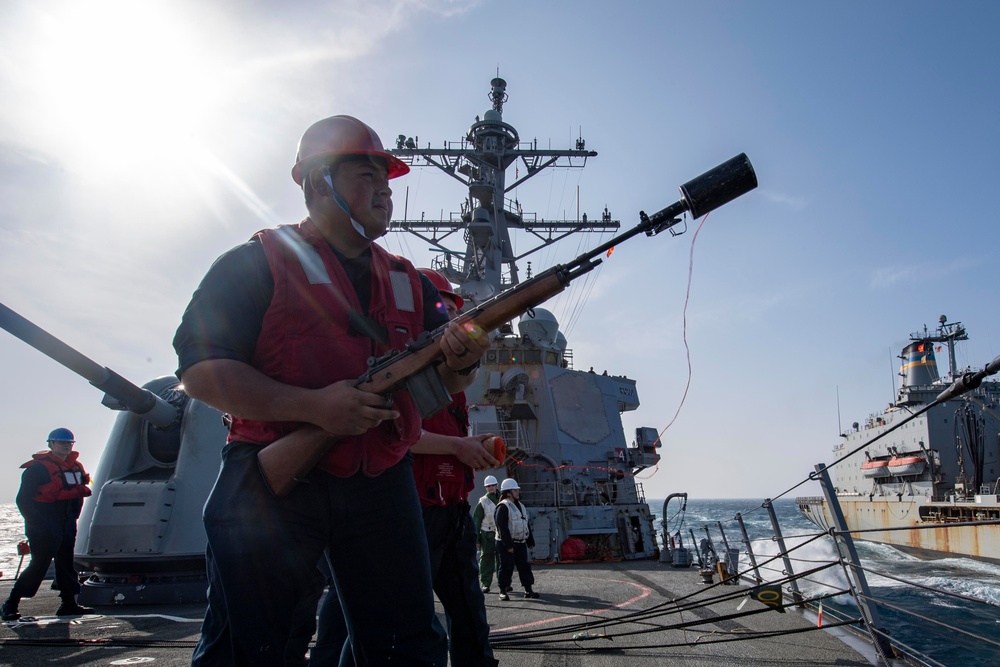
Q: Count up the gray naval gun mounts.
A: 1